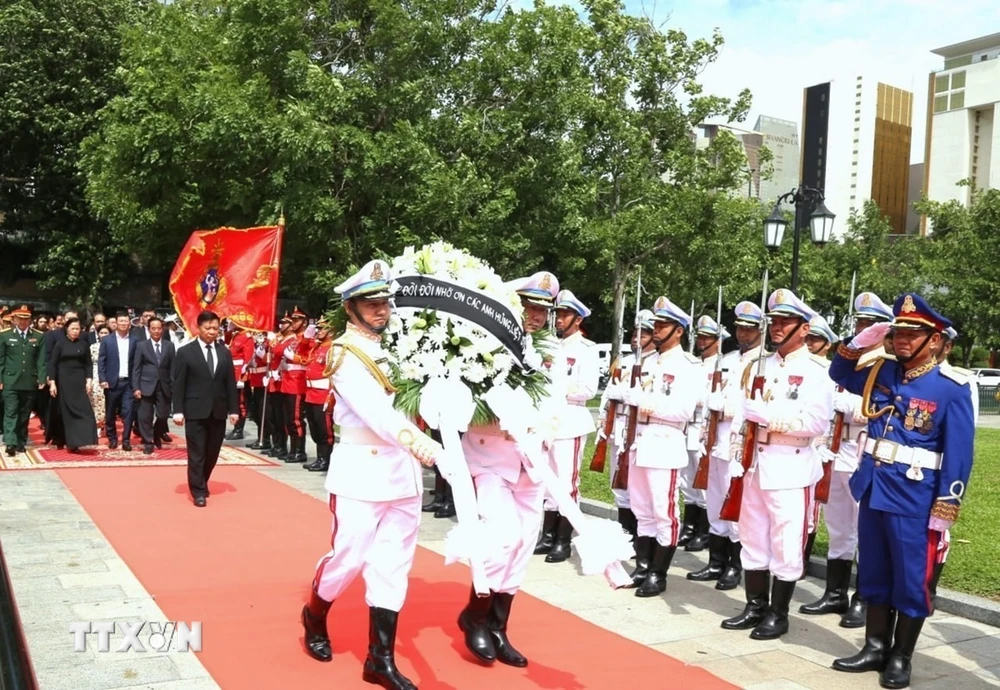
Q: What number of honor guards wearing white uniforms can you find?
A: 11